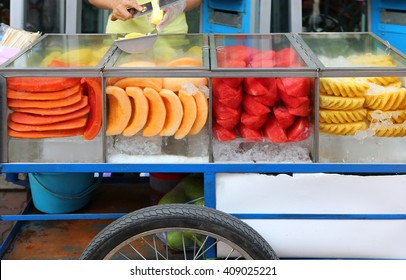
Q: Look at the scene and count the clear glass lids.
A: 4